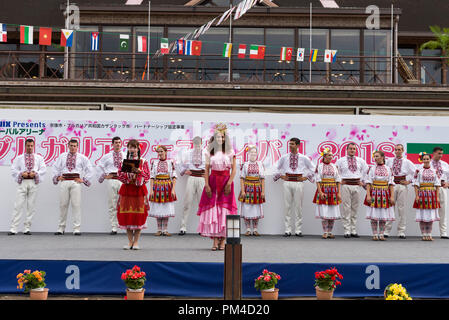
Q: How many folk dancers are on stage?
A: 13